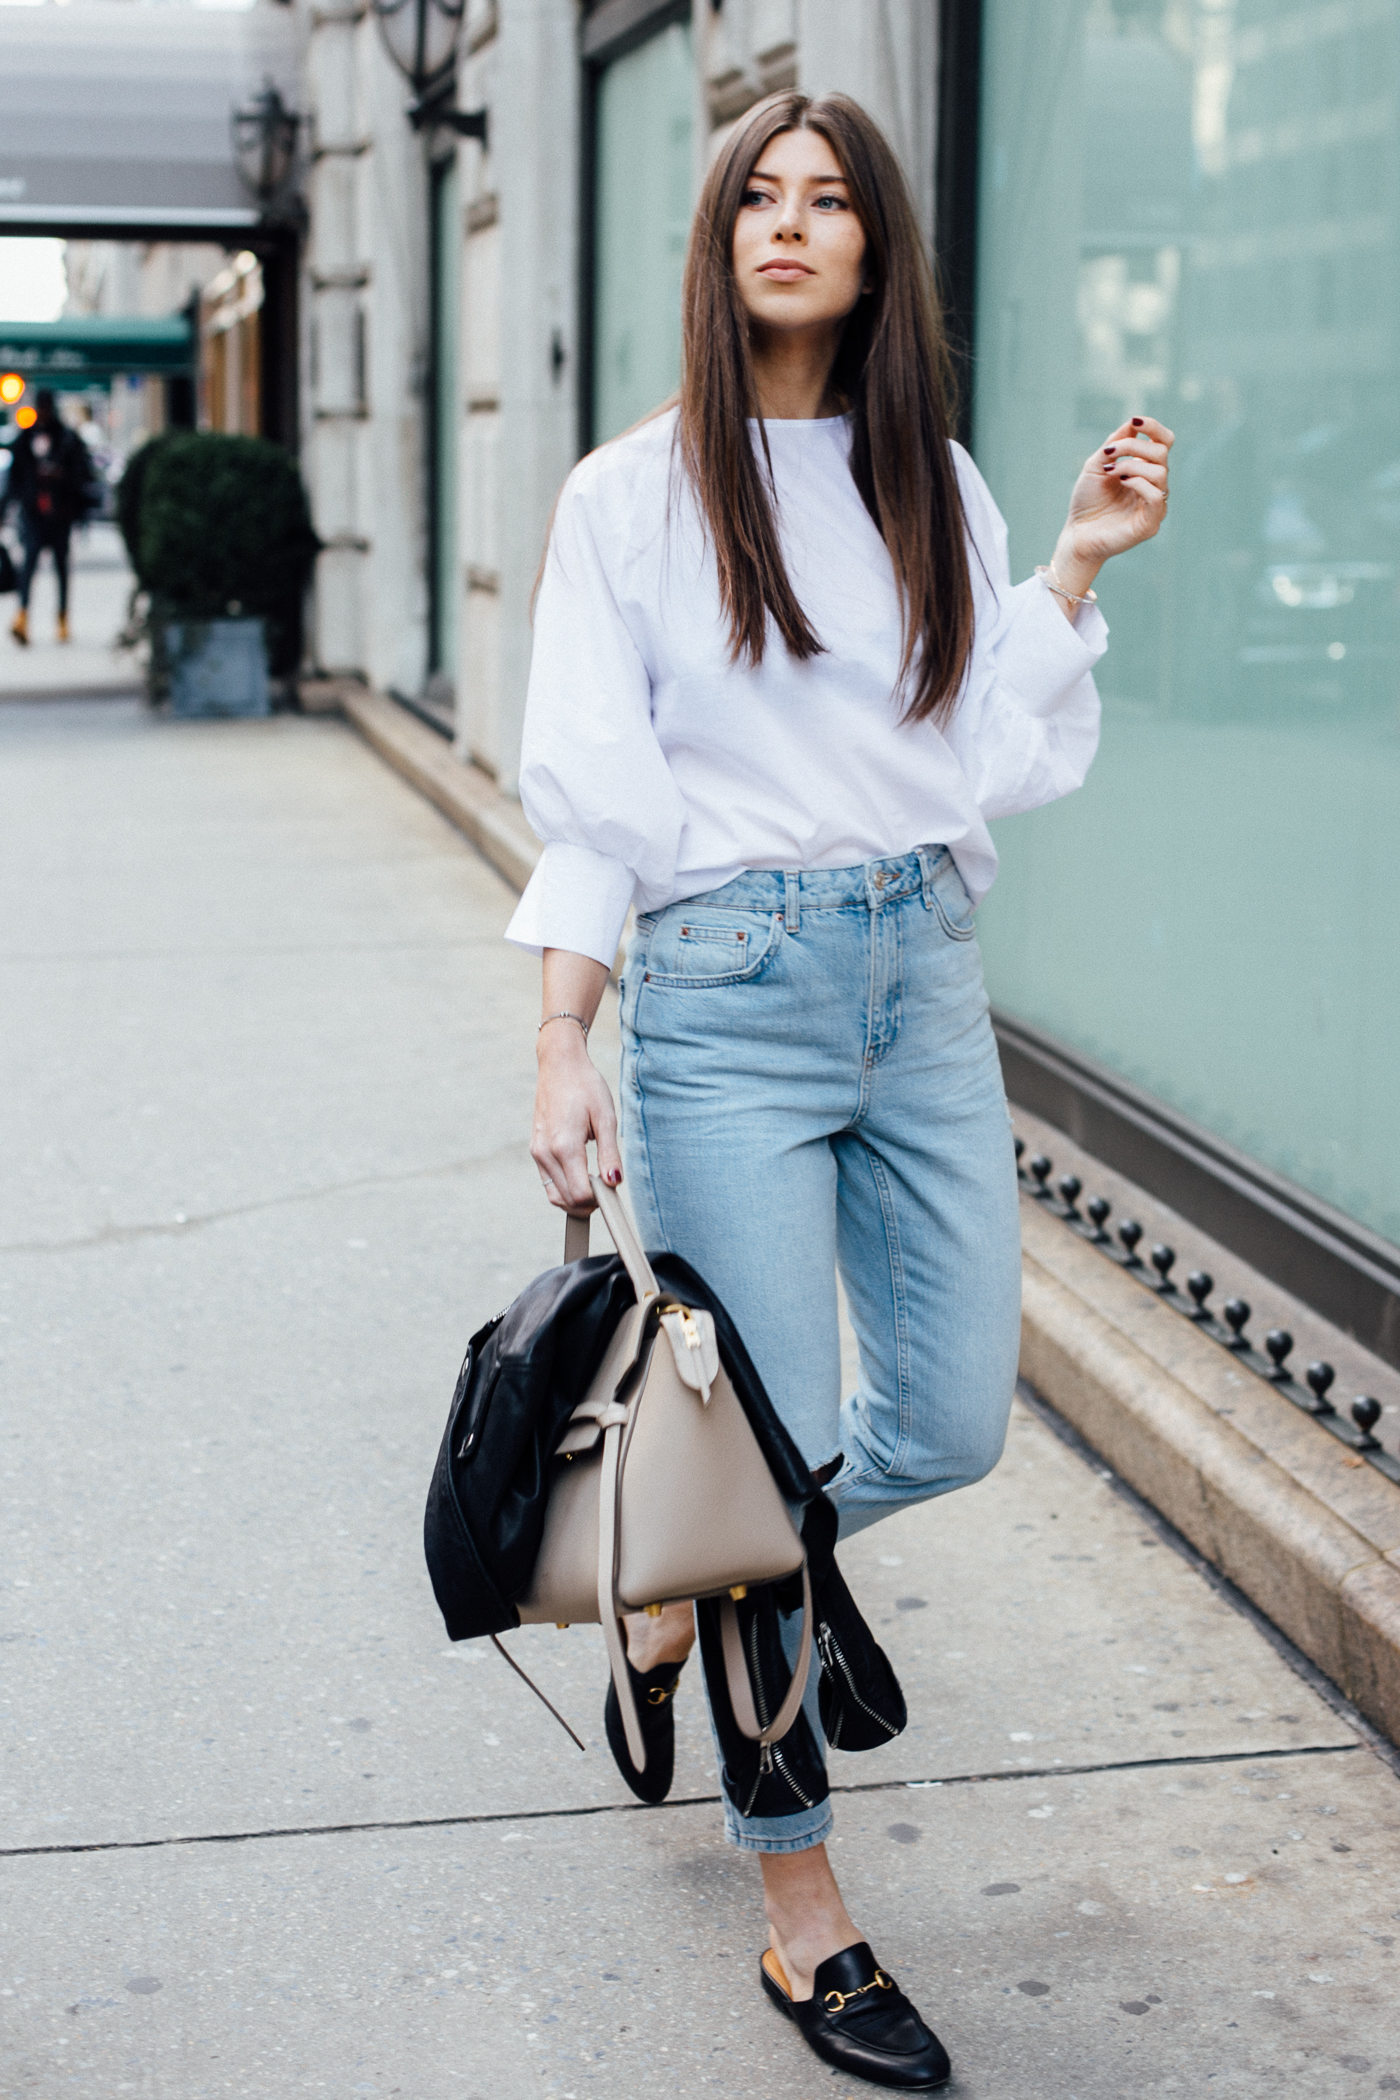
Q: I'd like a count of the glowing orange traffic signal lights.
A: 2